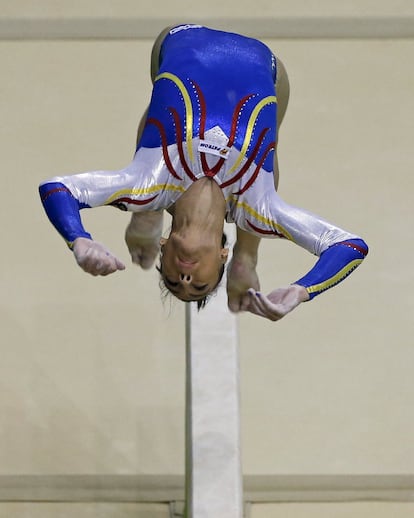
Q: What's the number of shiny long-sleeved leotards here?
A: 1